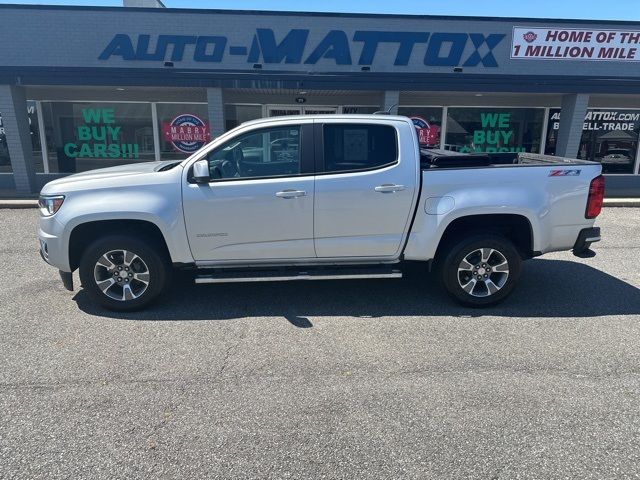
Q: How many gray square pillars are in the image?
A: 4